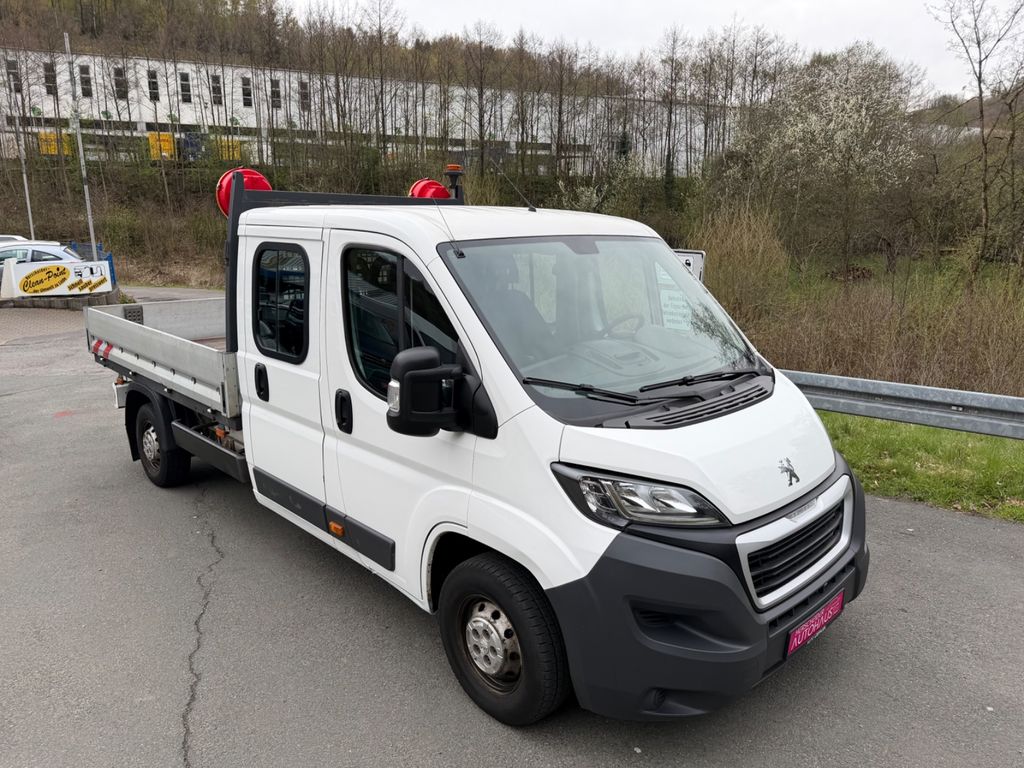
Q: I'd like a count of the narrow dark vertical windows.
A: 10